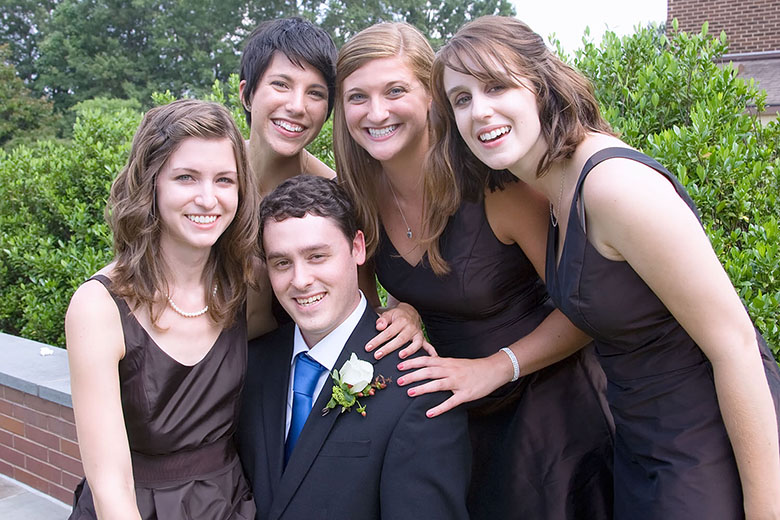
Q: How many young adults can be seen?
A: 5